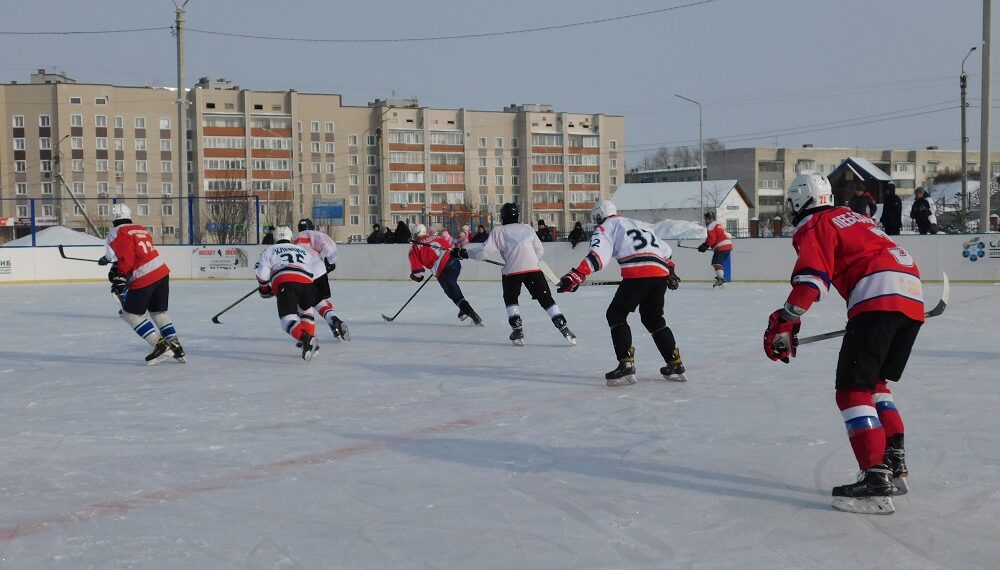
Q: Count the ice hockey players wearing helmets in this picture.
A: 8